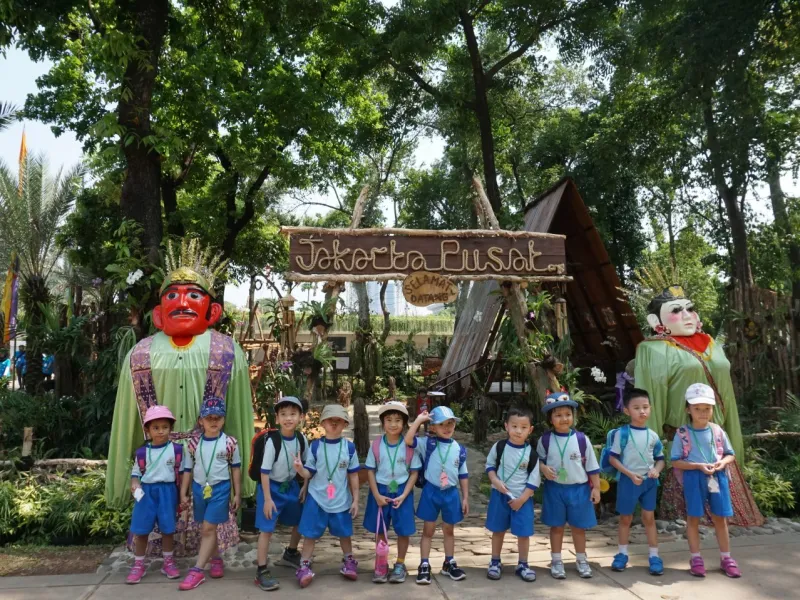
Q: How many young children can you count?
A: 10